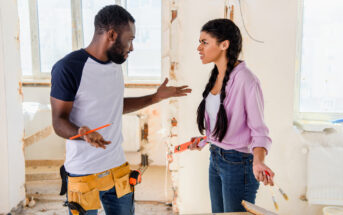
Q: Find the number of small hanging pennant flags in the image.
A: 0